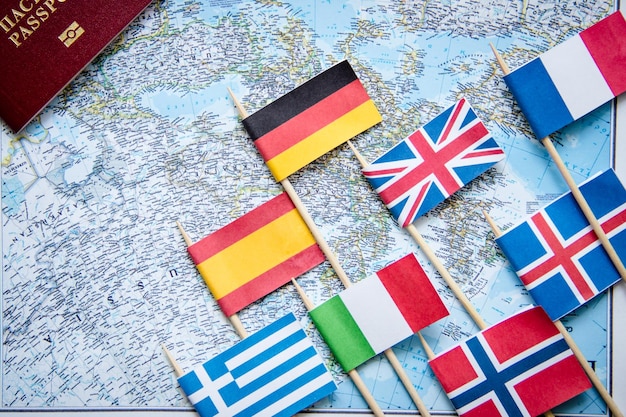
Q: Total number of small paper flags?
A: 8